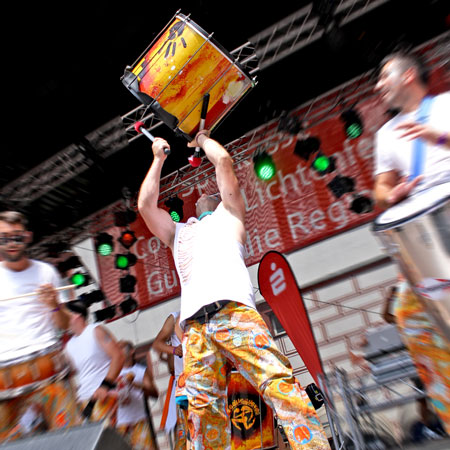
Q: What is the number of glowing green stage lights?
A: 7